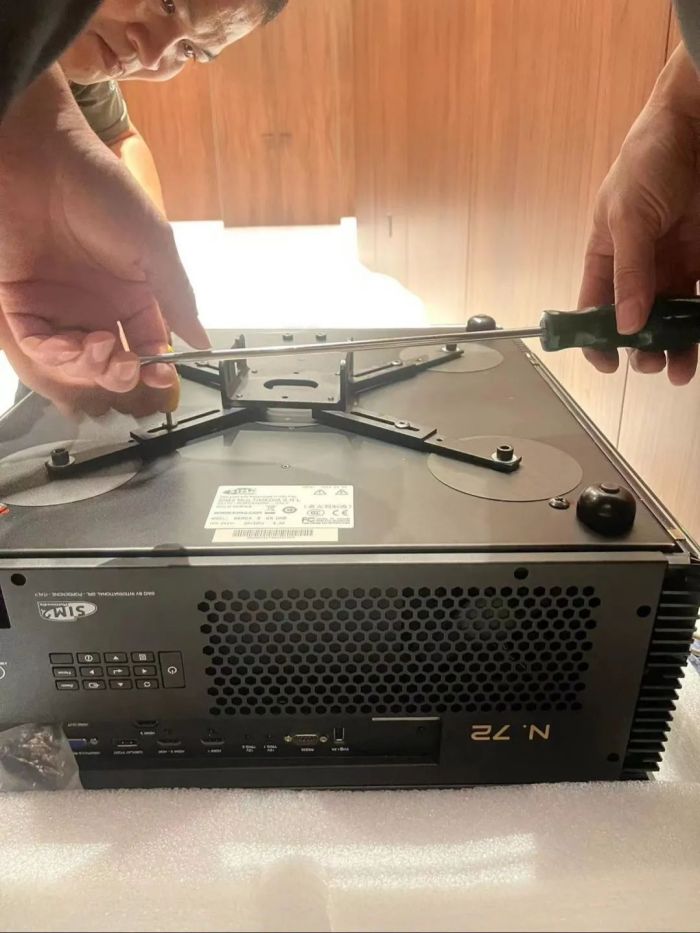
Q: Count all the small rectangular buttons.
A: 12